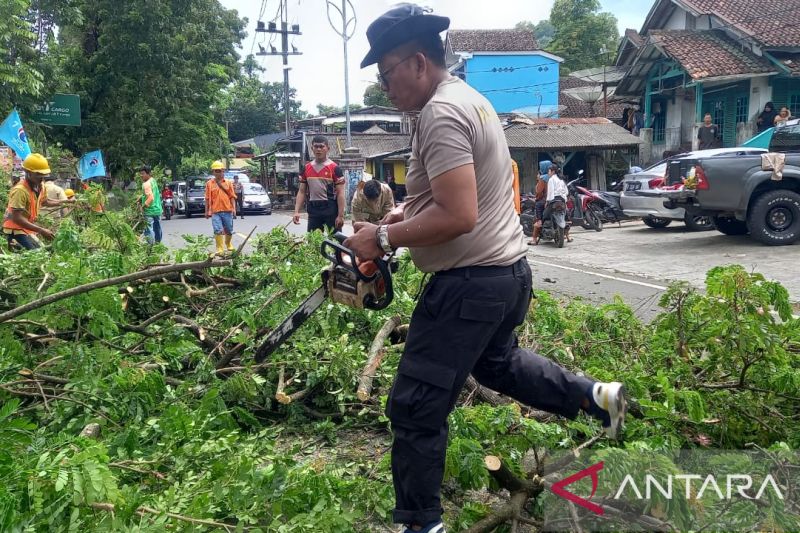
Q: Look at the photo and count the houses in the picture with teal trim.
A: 1